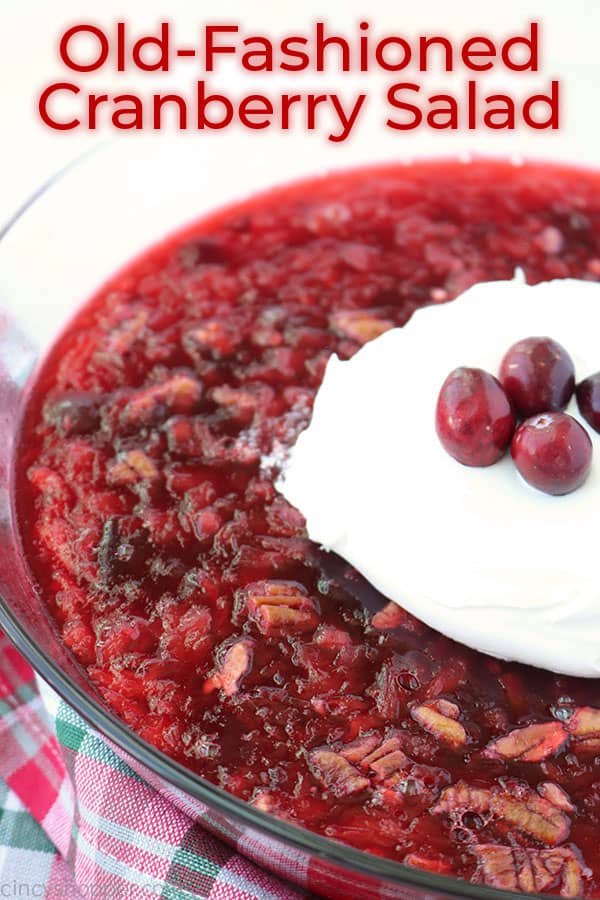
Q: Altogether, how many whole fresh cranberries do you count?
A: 4